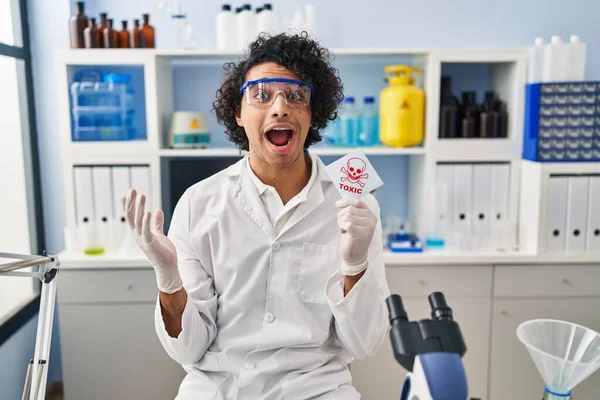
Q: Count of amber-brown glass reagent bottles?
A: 7